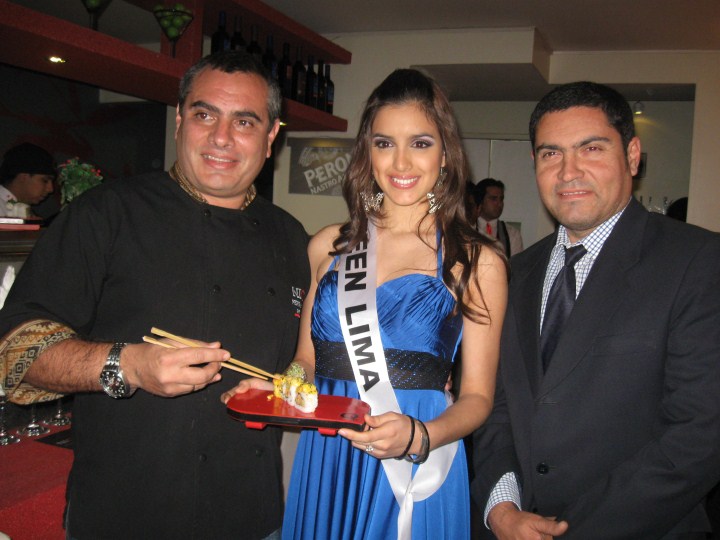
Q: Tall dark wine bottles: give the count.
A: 9